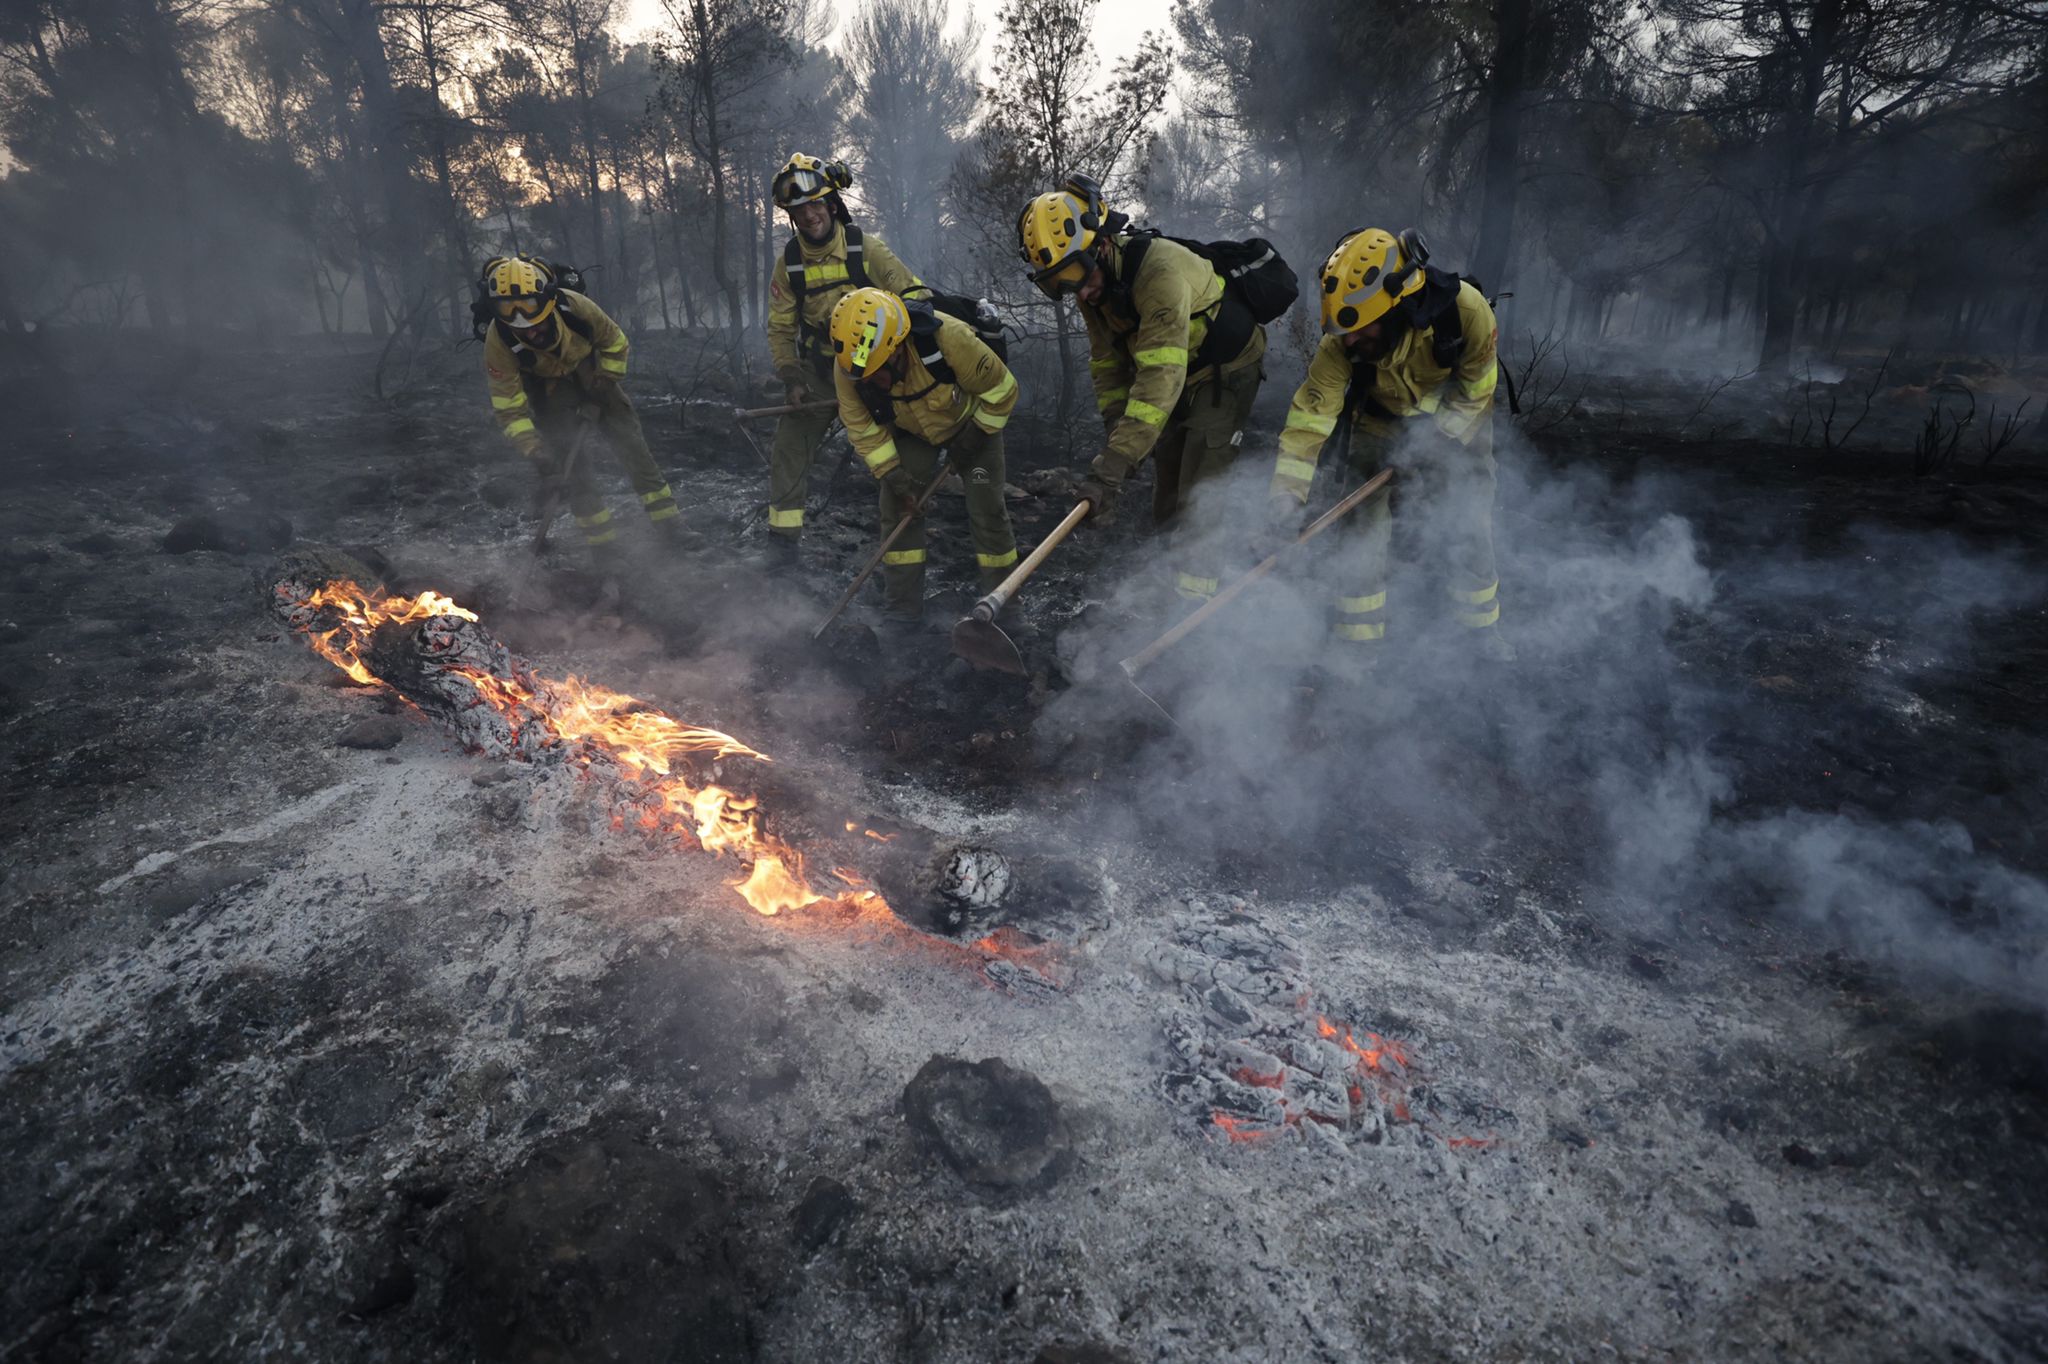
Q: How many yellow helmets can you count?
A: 5